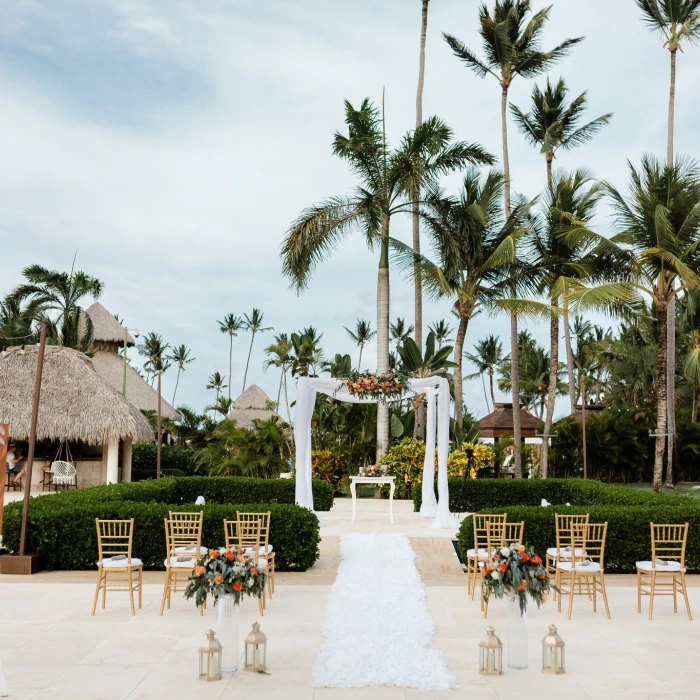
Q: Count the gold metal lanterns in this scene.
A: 4